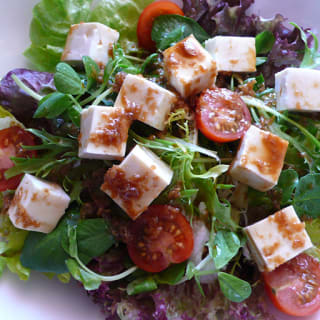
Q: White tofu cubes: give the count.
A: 10